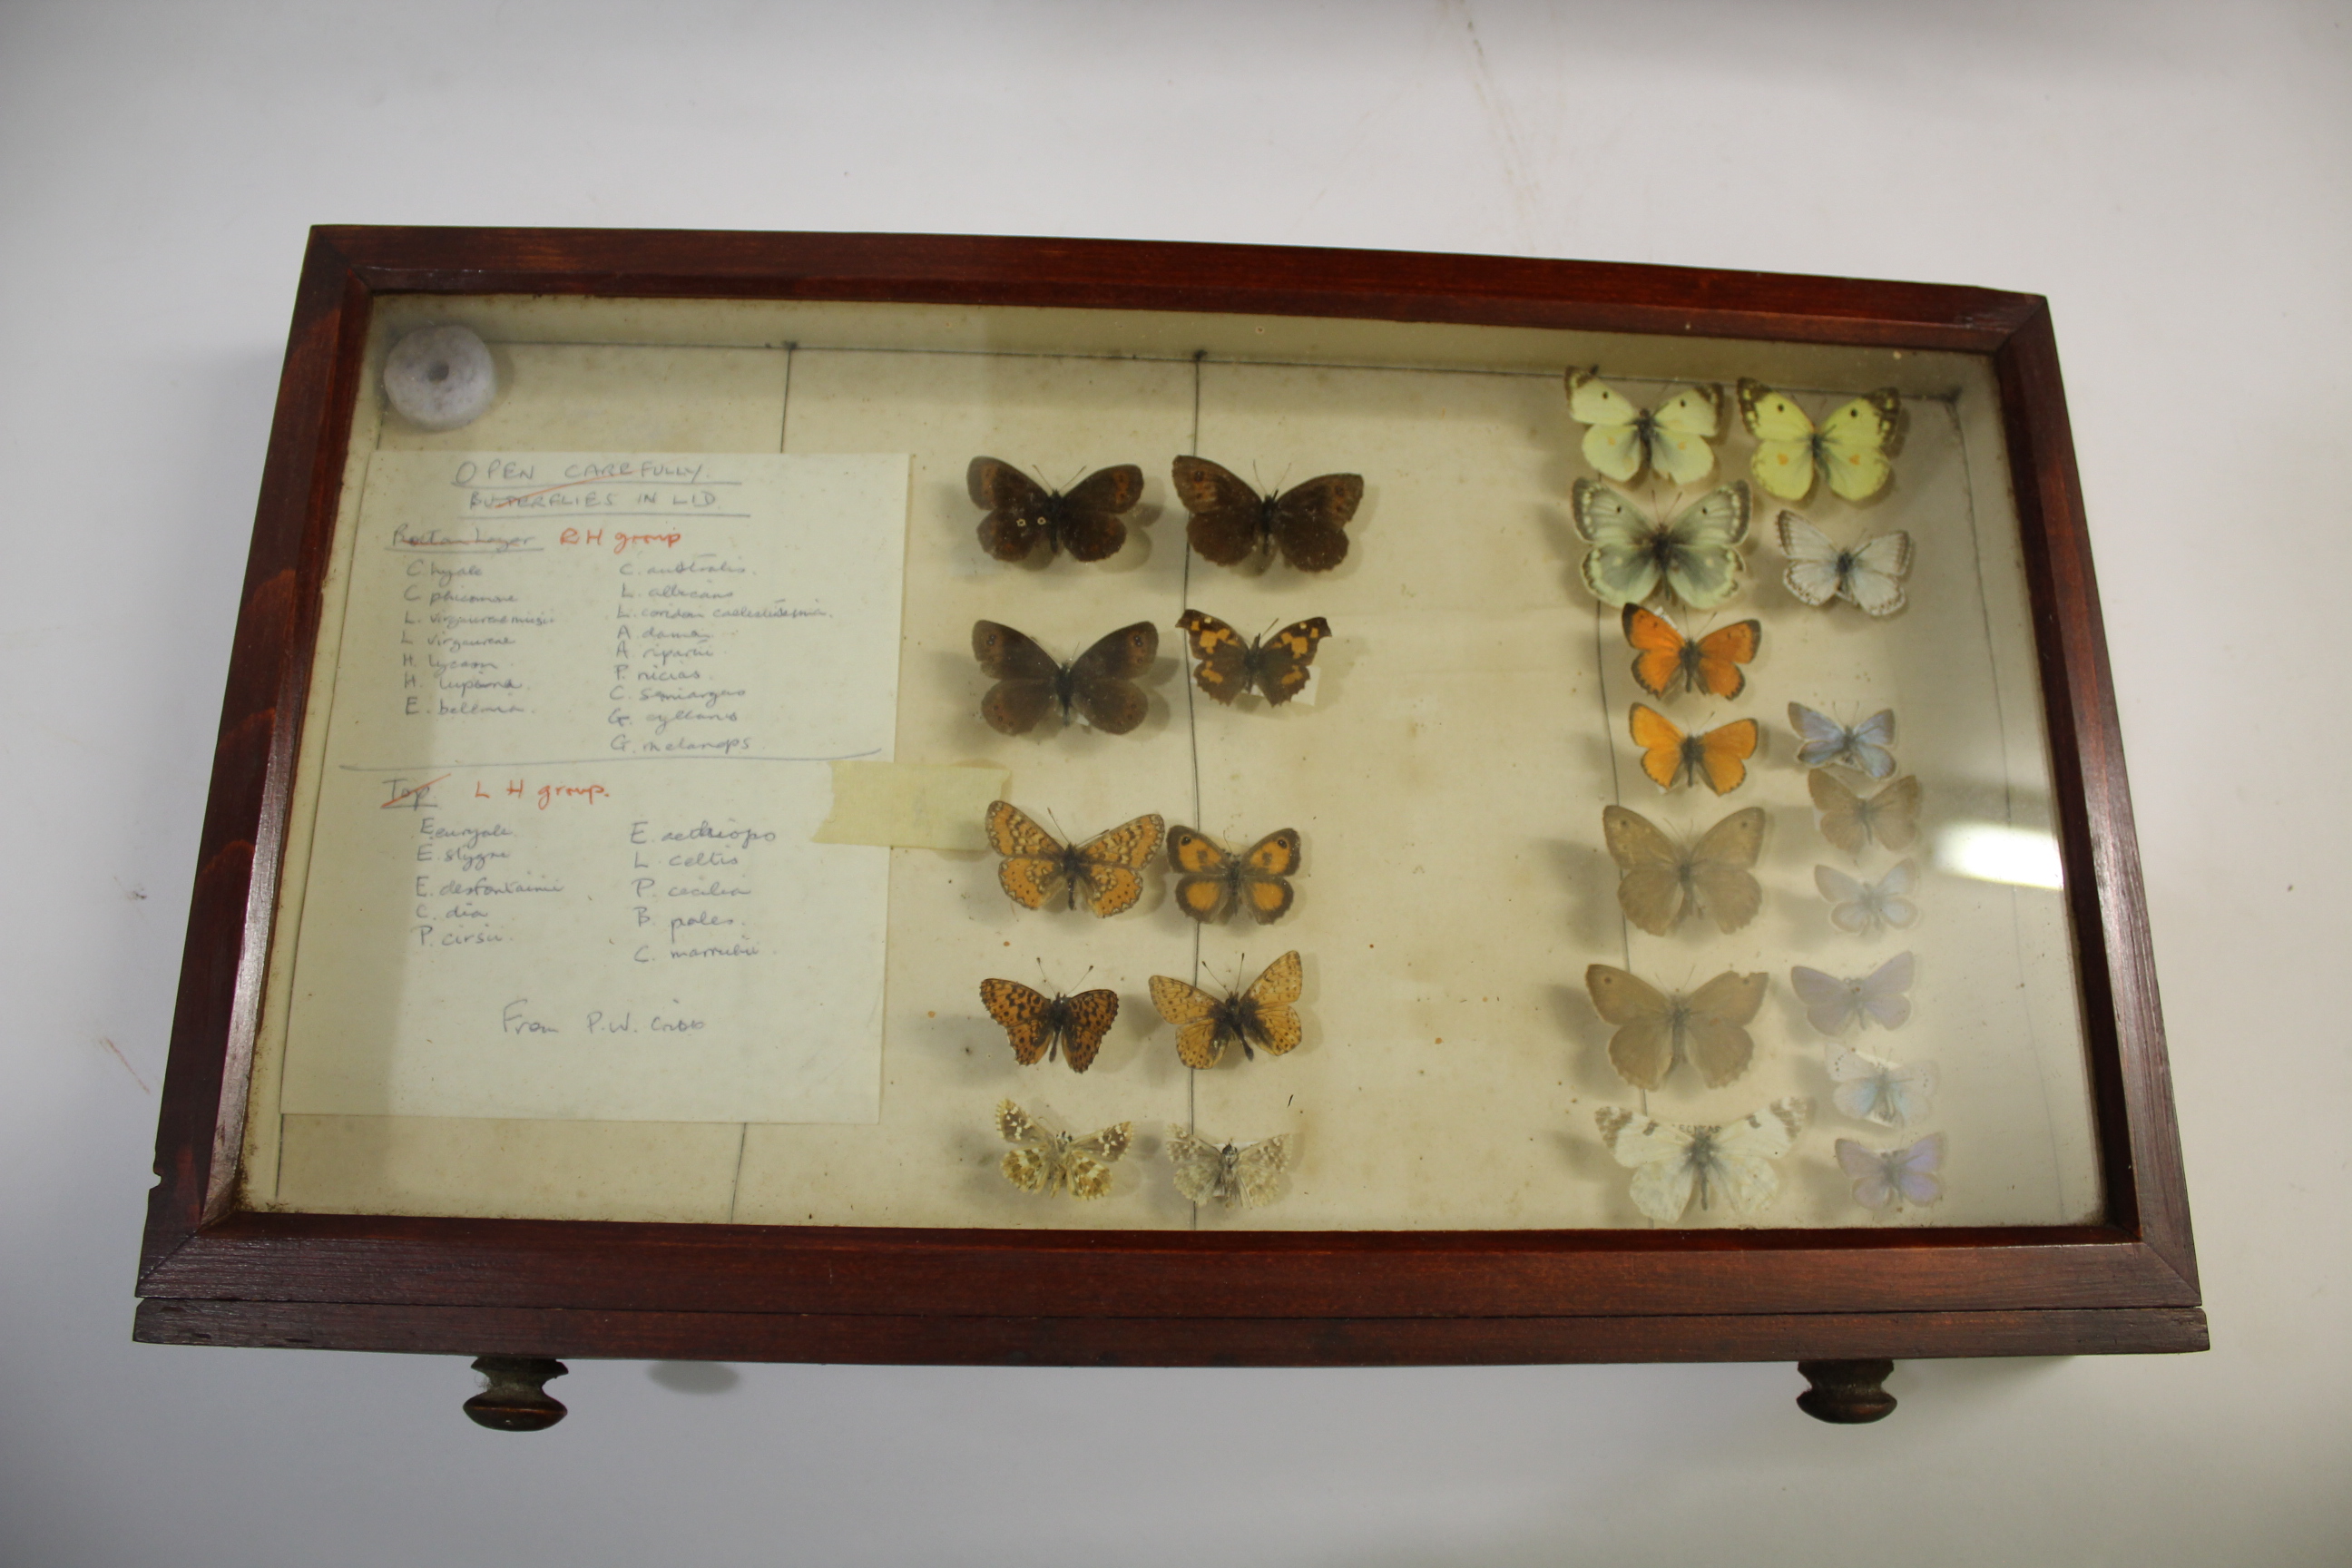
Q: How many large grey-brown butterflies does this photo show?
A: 2